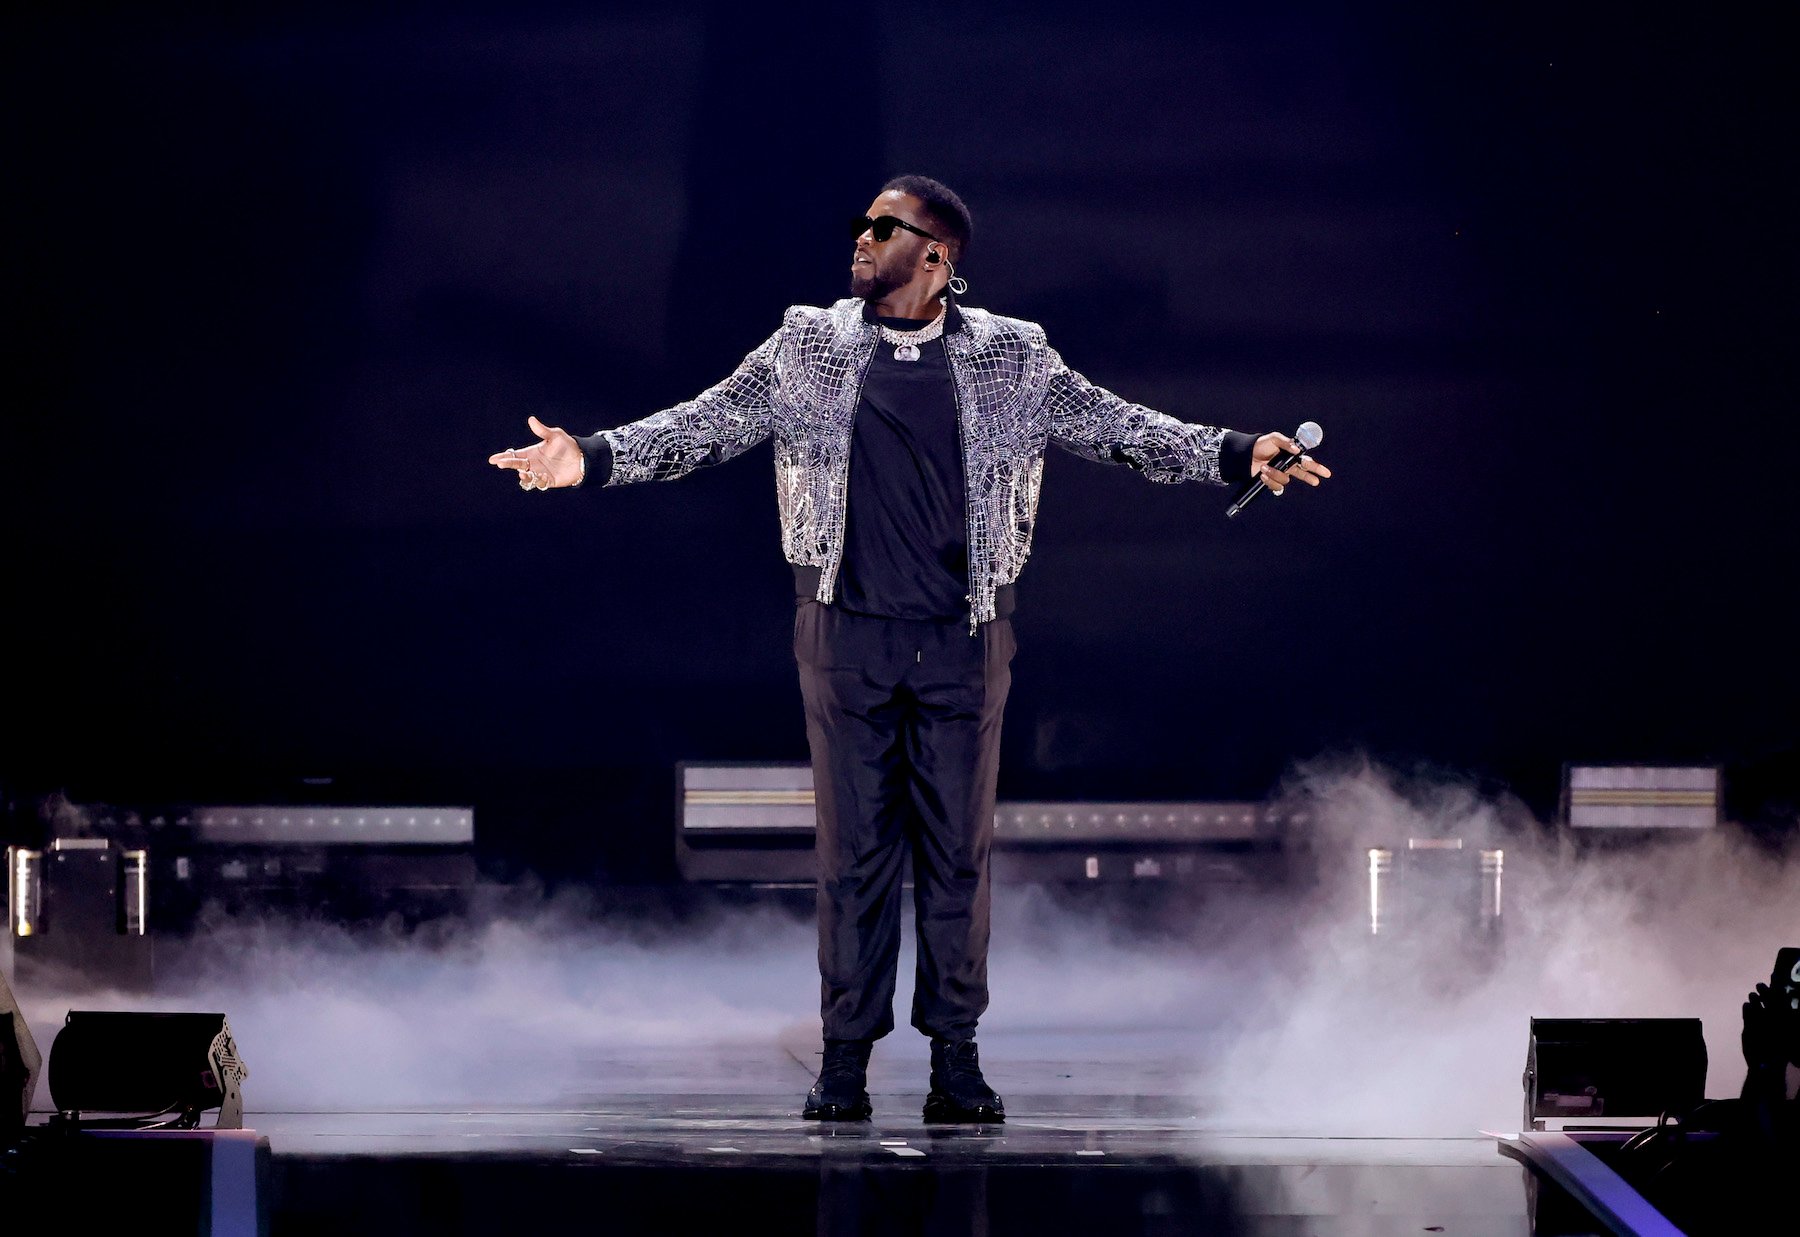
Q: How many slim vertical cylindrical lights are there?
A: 4